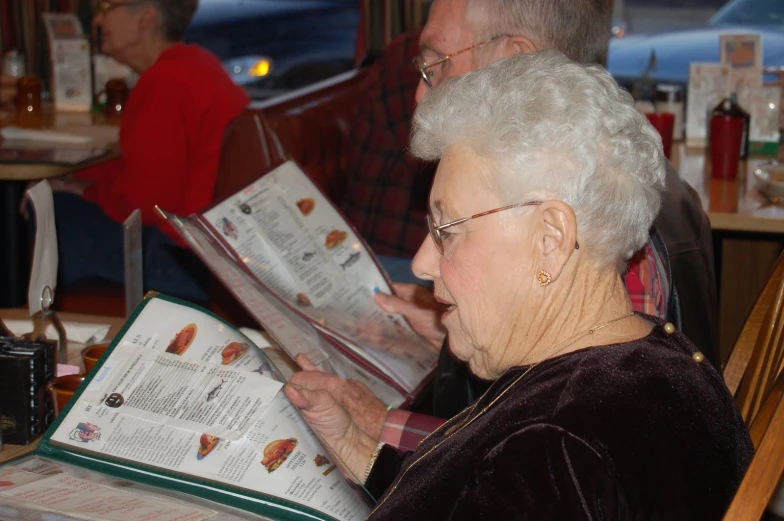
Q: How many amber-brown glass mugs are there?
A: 4